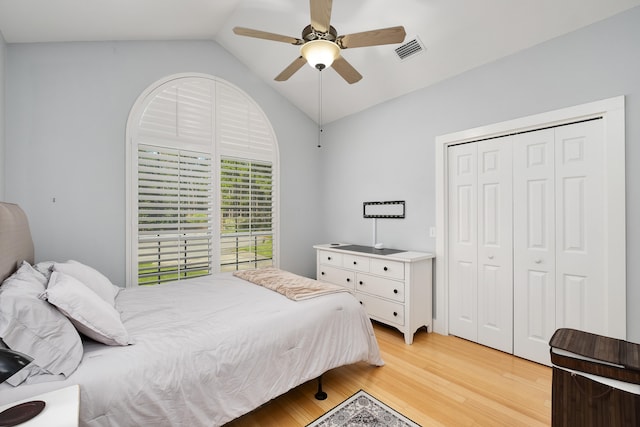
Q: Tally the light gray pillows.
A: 4